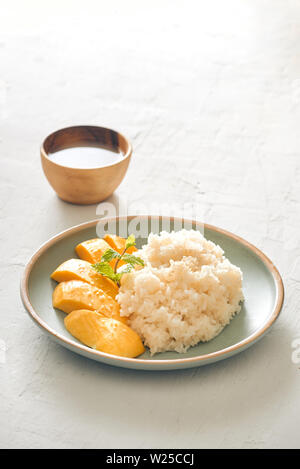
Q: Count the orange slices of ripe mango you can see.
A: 5